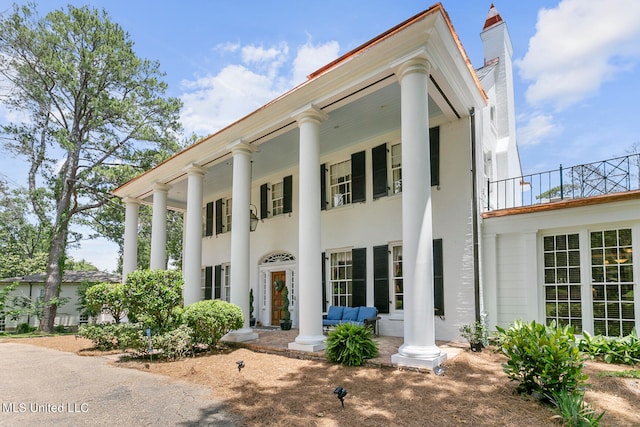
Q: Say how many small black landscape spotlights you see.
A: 2